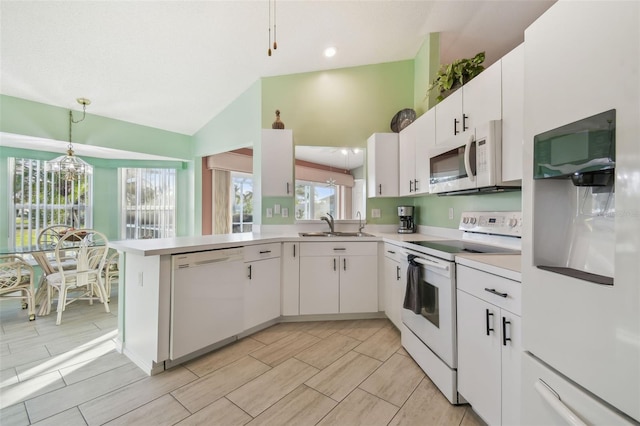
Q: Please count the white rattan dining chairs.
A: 4